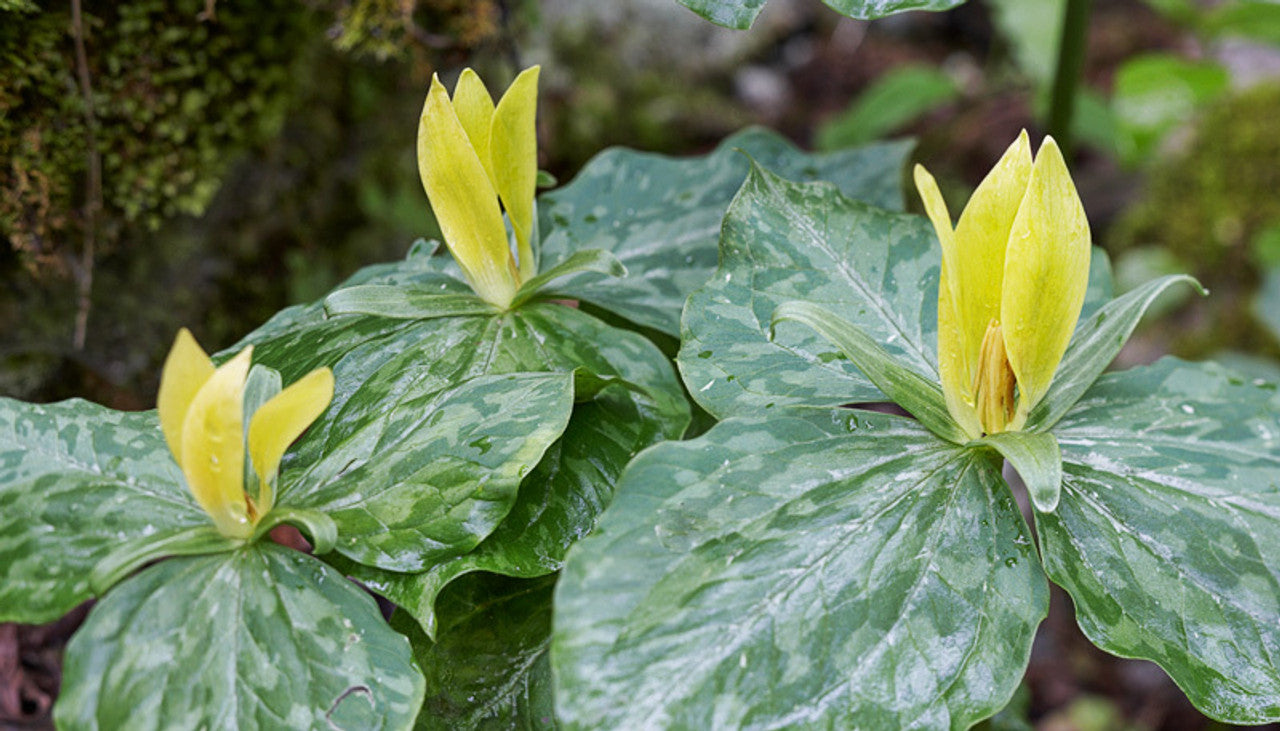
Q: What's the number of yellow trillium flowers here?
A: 3